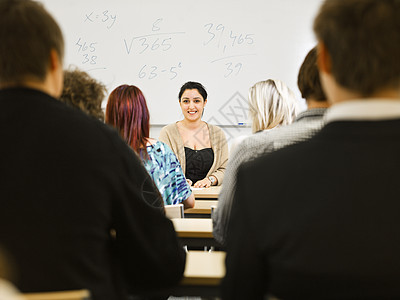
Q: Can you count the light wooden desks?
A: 4